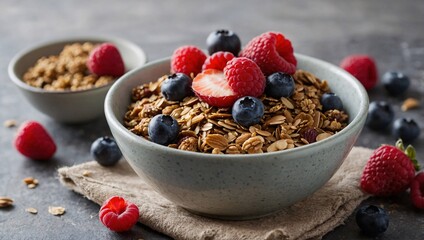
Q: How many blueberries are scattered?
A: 5